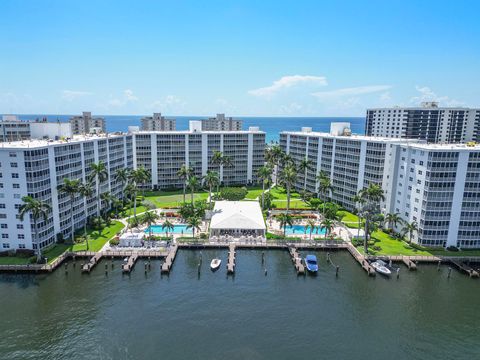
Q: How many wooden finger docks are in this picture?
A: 8